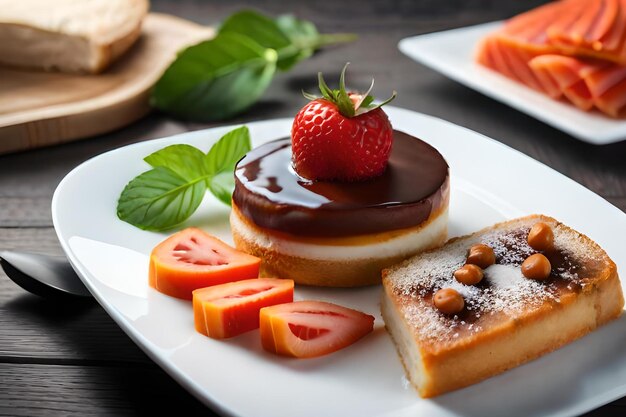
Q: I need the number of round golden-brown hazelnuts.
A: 5